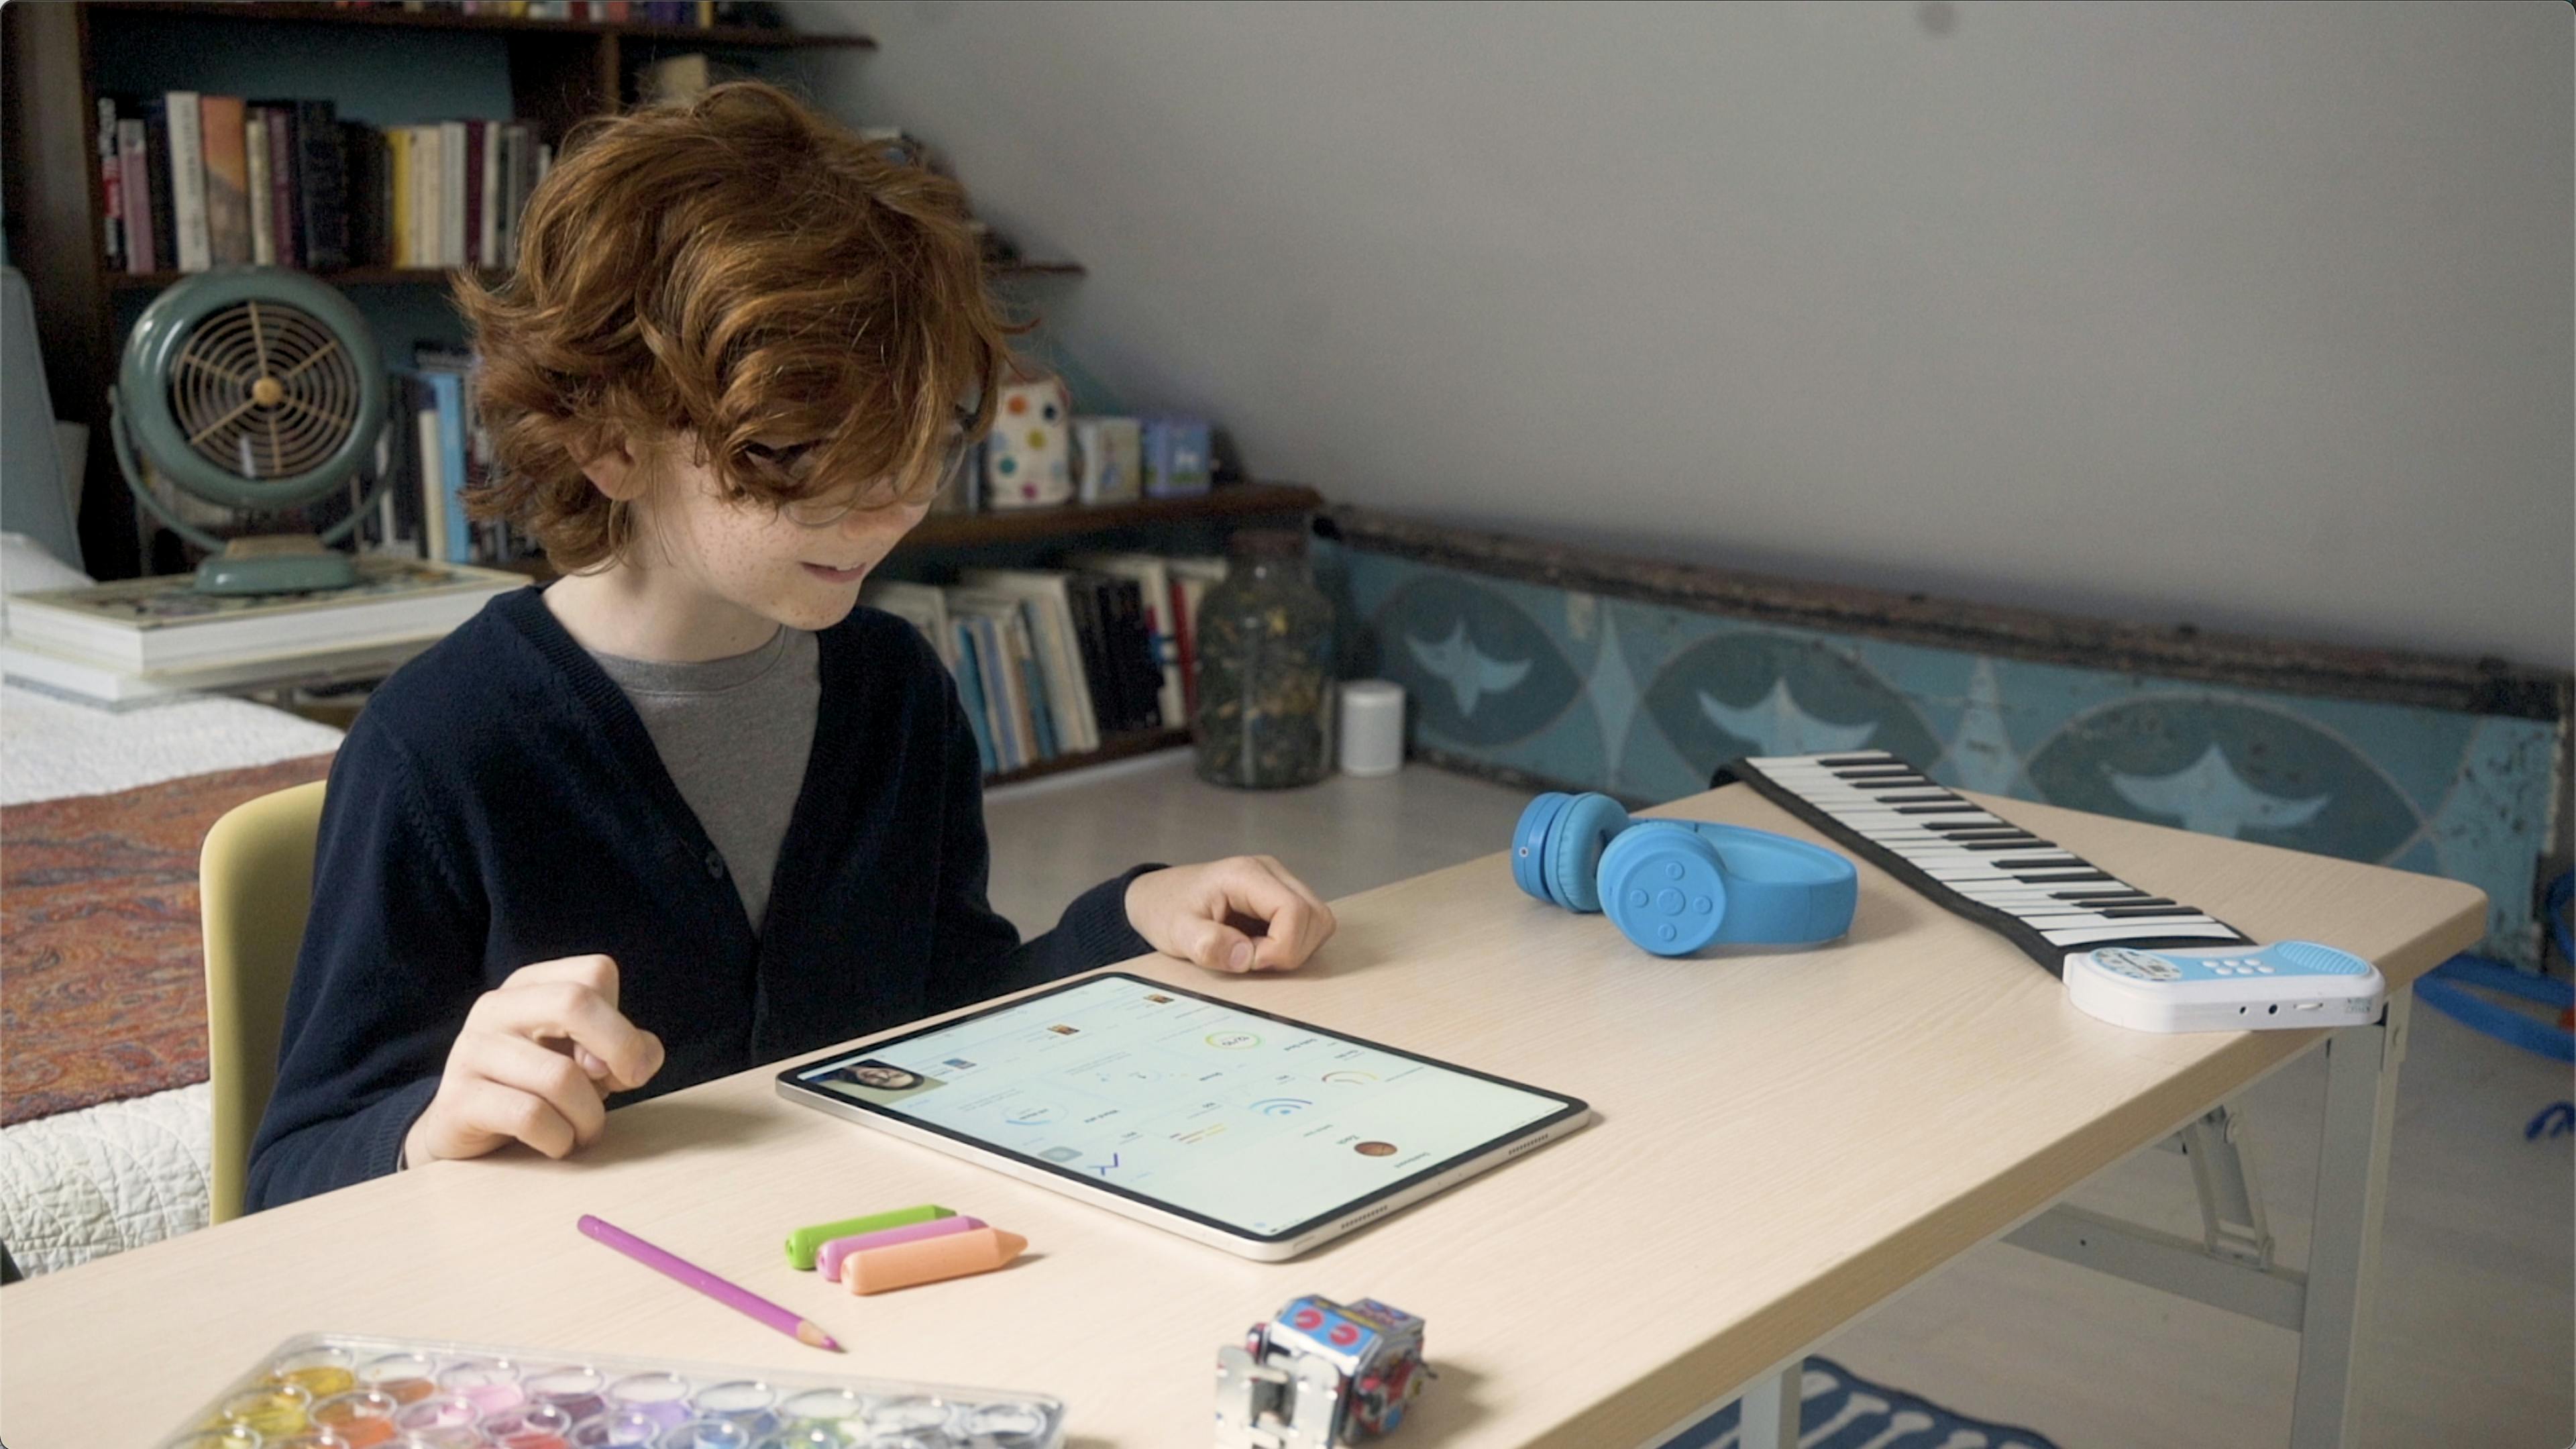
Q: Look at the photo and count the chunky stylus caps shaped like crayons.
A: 3